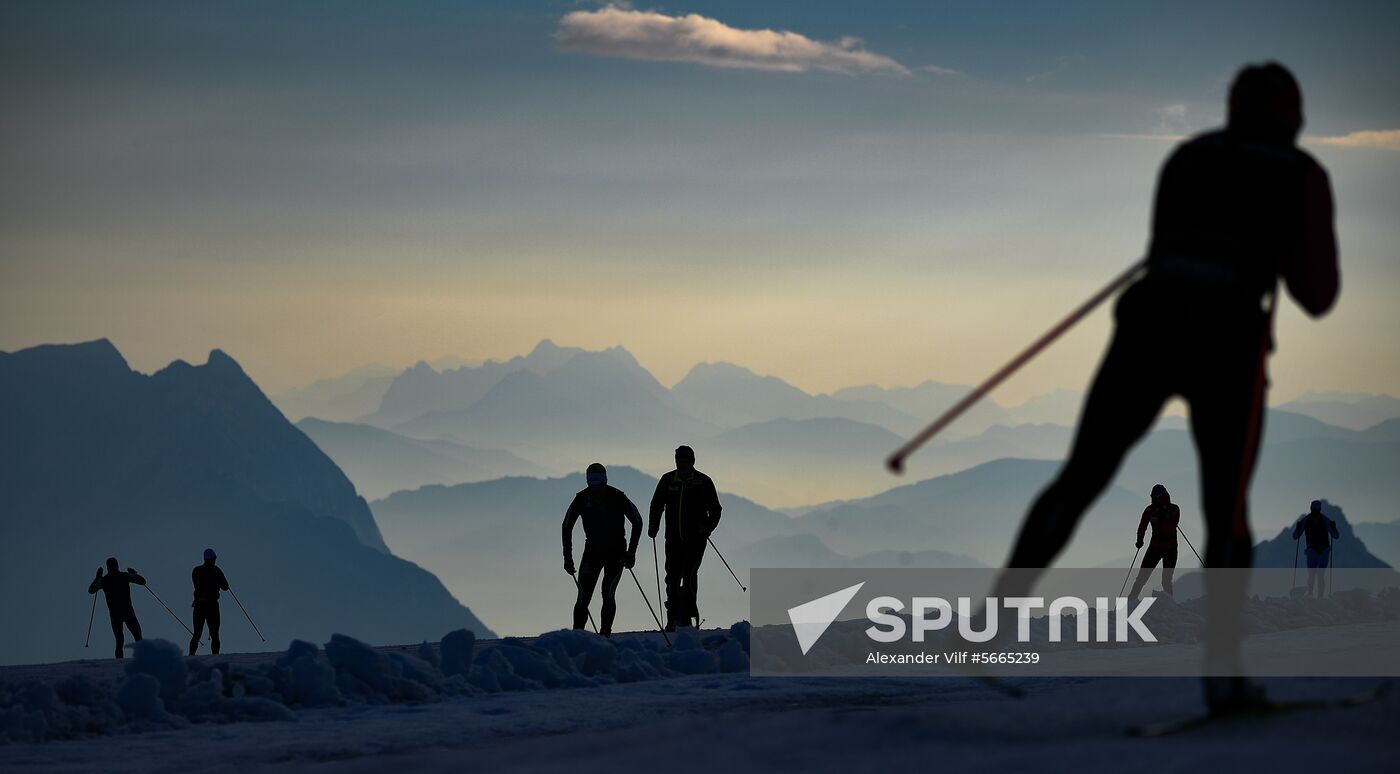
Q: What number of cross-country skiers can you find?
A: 7